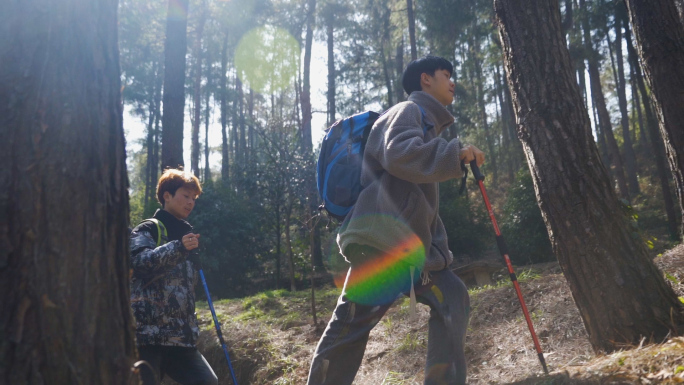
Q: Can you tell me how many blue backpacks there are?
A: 1